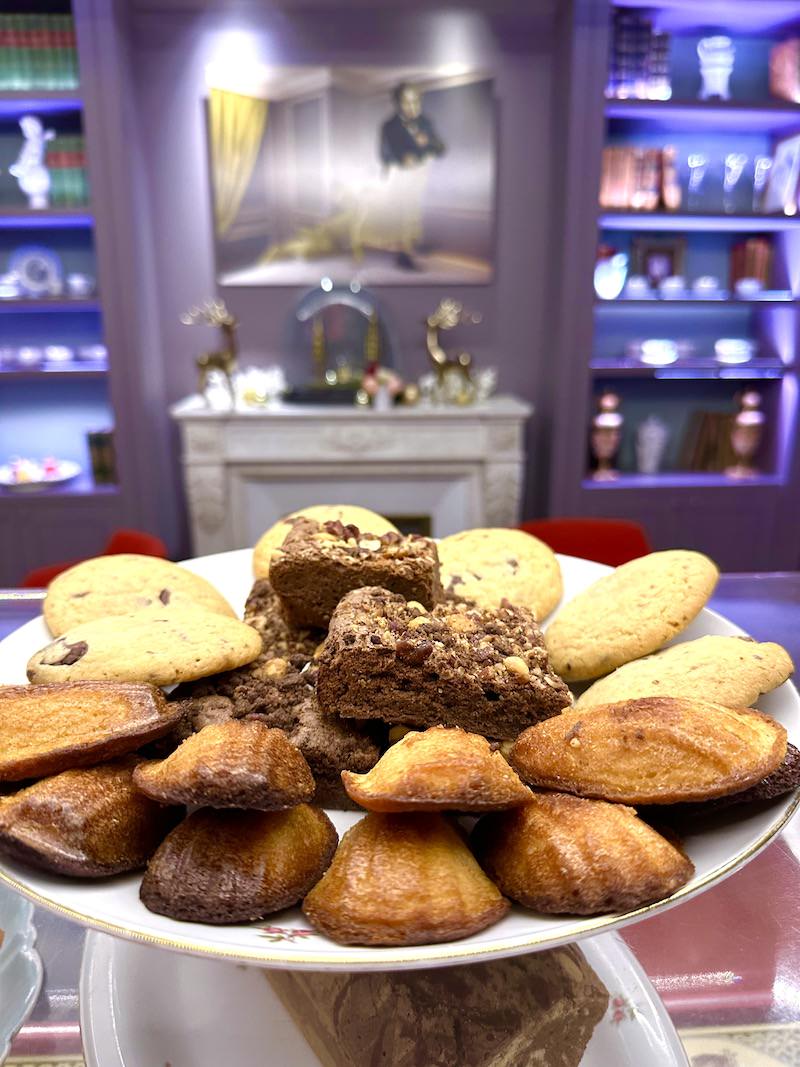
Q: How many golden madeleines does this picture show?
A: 8